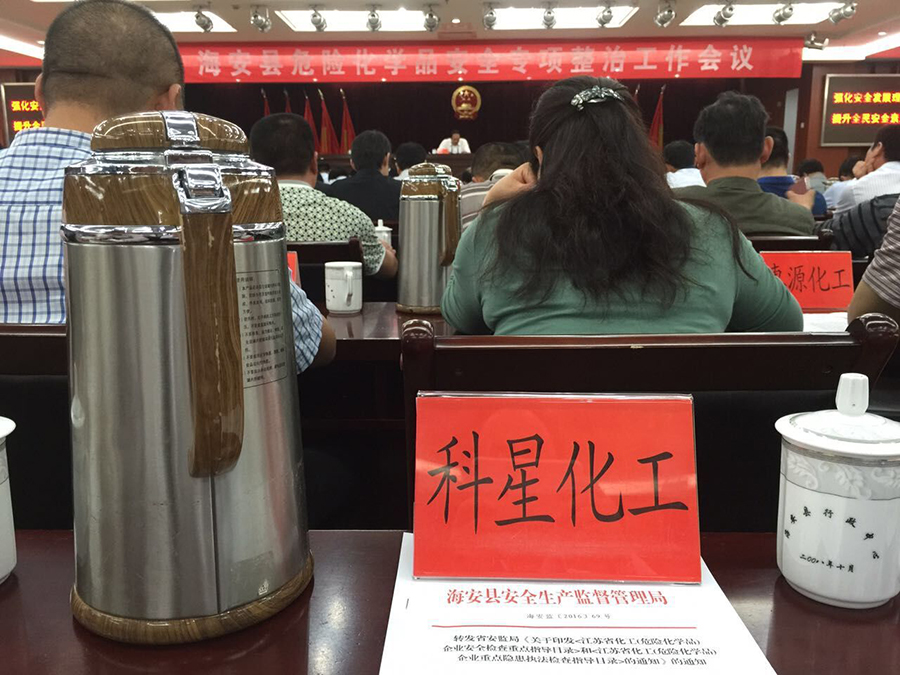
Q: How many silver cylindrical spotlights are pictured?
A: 12